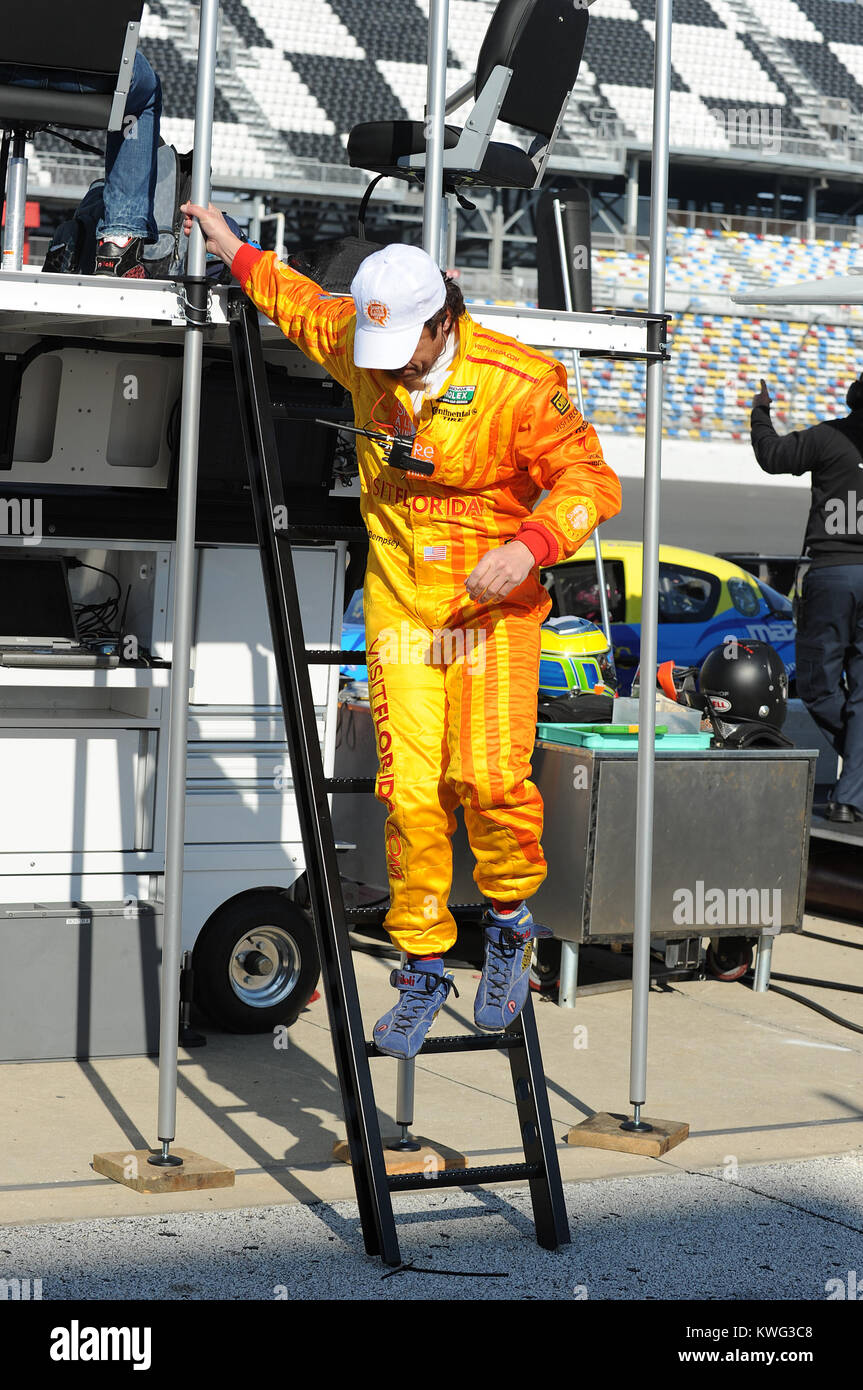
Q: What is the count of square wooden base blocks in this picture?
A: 3